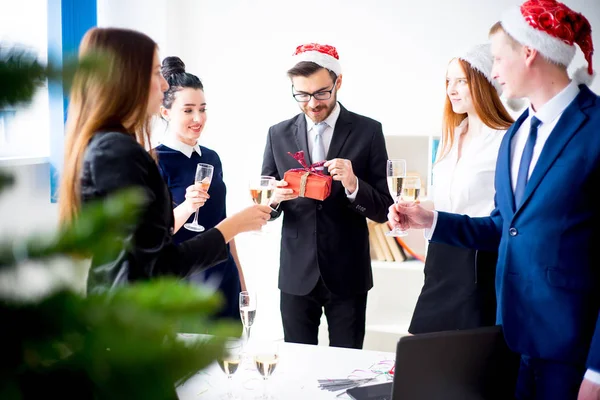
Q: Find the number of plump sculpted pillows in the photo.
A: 0